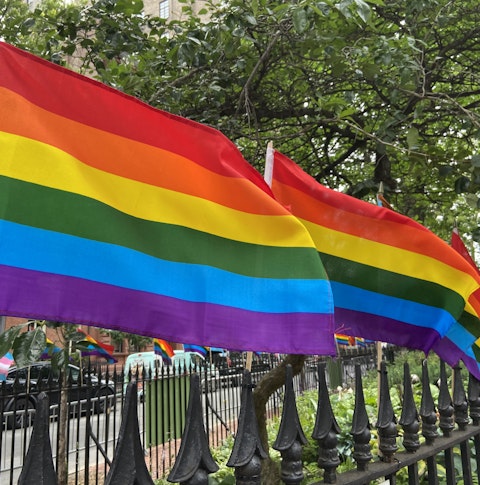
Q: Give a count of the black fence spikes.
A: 13